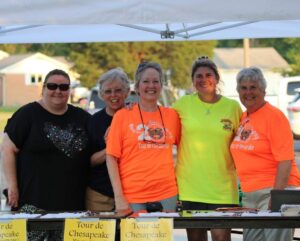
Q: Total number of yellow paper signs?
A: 3